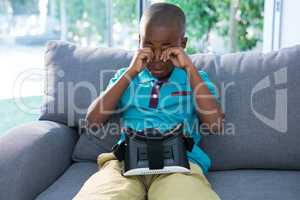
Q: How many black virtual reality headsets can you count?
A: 1